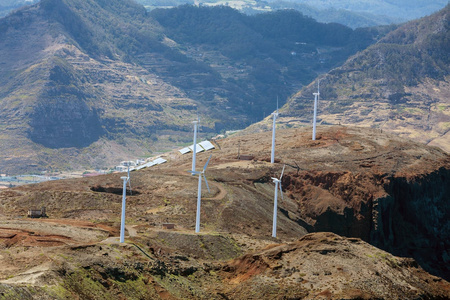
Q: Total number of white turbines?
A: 6